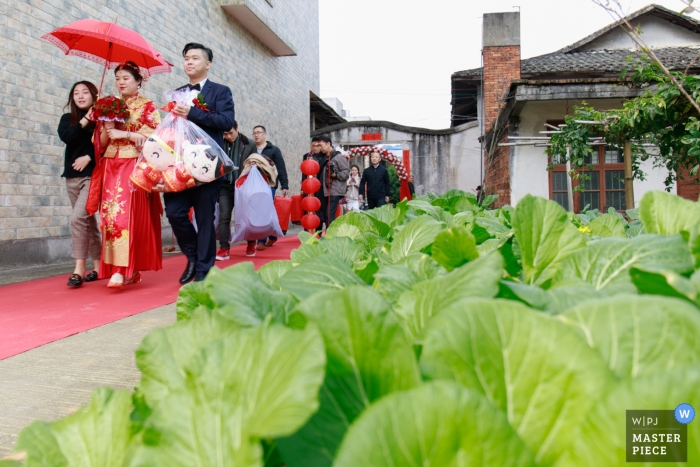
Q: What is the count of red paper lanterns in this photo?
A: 4